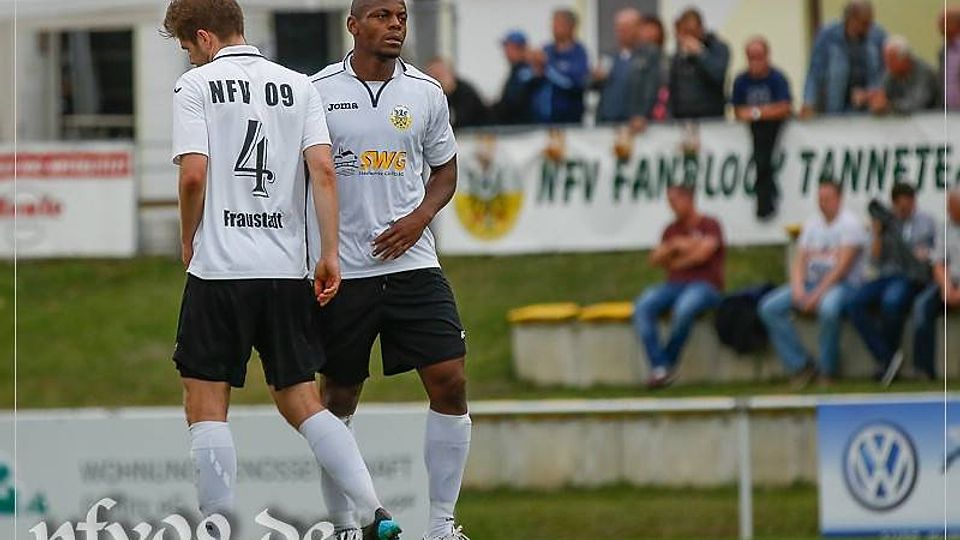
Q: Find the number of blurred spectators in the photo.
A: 14